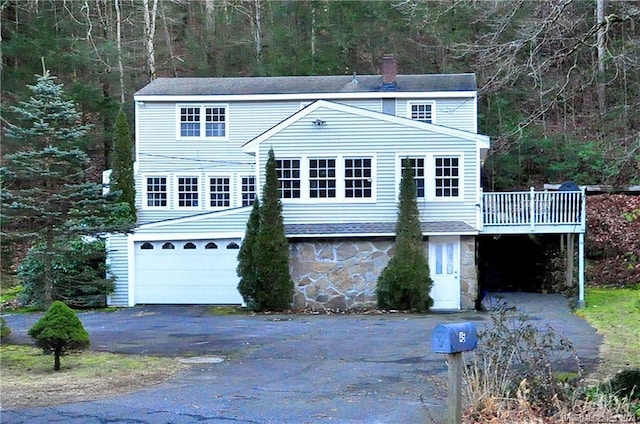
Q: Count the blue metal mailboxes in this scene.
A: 1